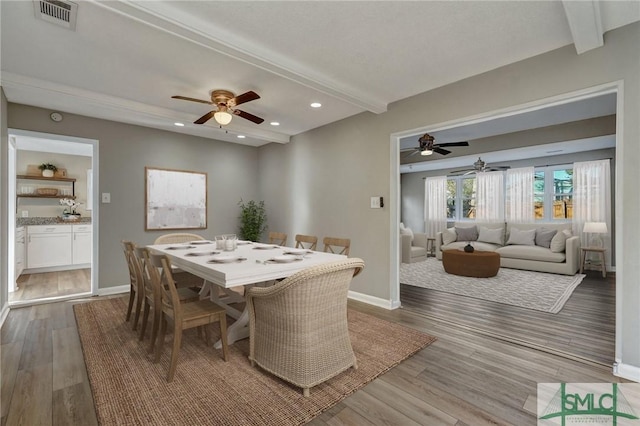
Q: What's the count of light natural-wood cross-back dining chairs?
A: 6